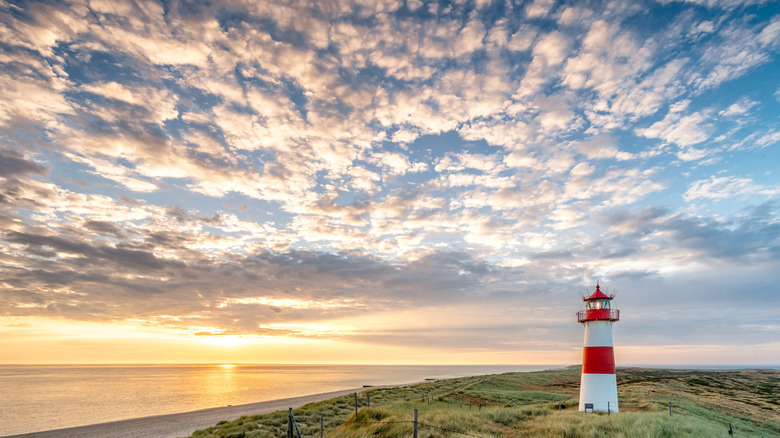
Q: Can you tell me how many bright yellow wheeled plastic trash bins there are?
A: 0